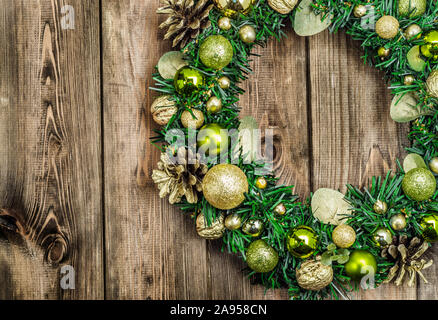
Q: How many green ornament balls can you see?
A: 10